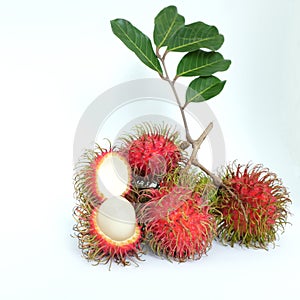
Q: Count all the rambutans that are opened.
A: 1